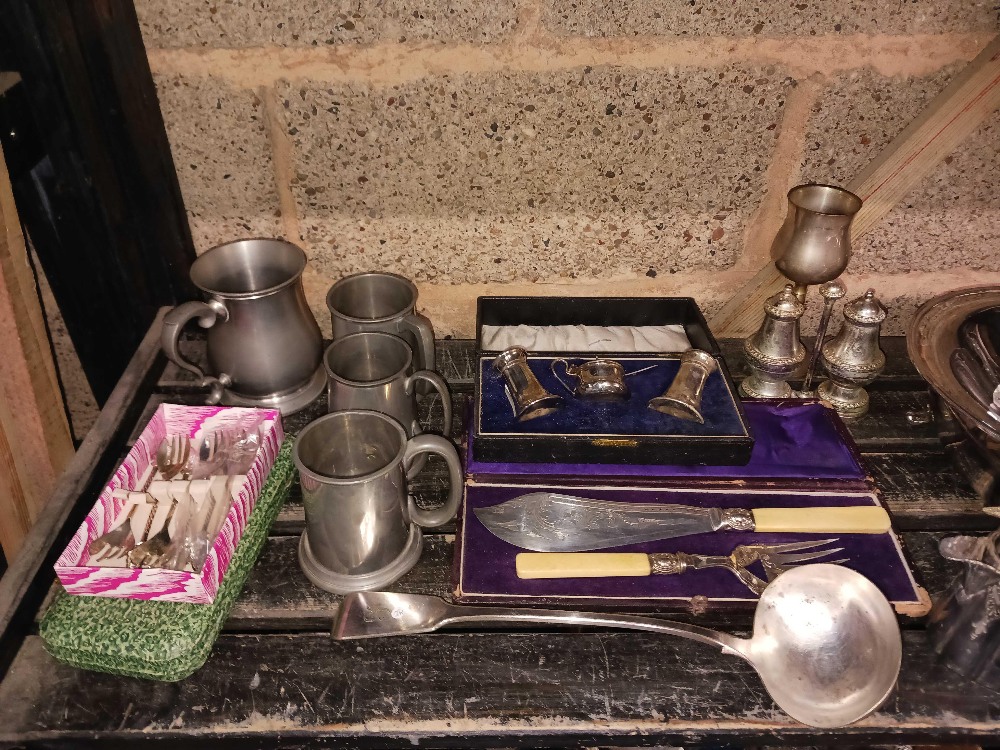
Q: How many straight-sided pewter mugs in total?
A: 3